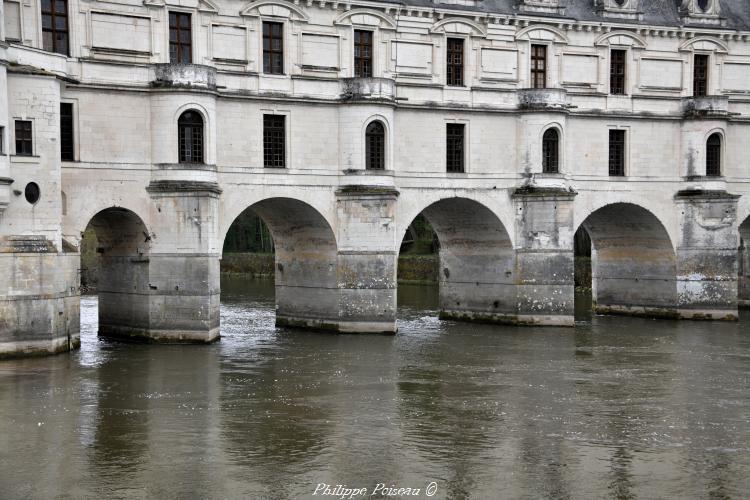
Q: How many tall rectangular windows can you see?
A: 12